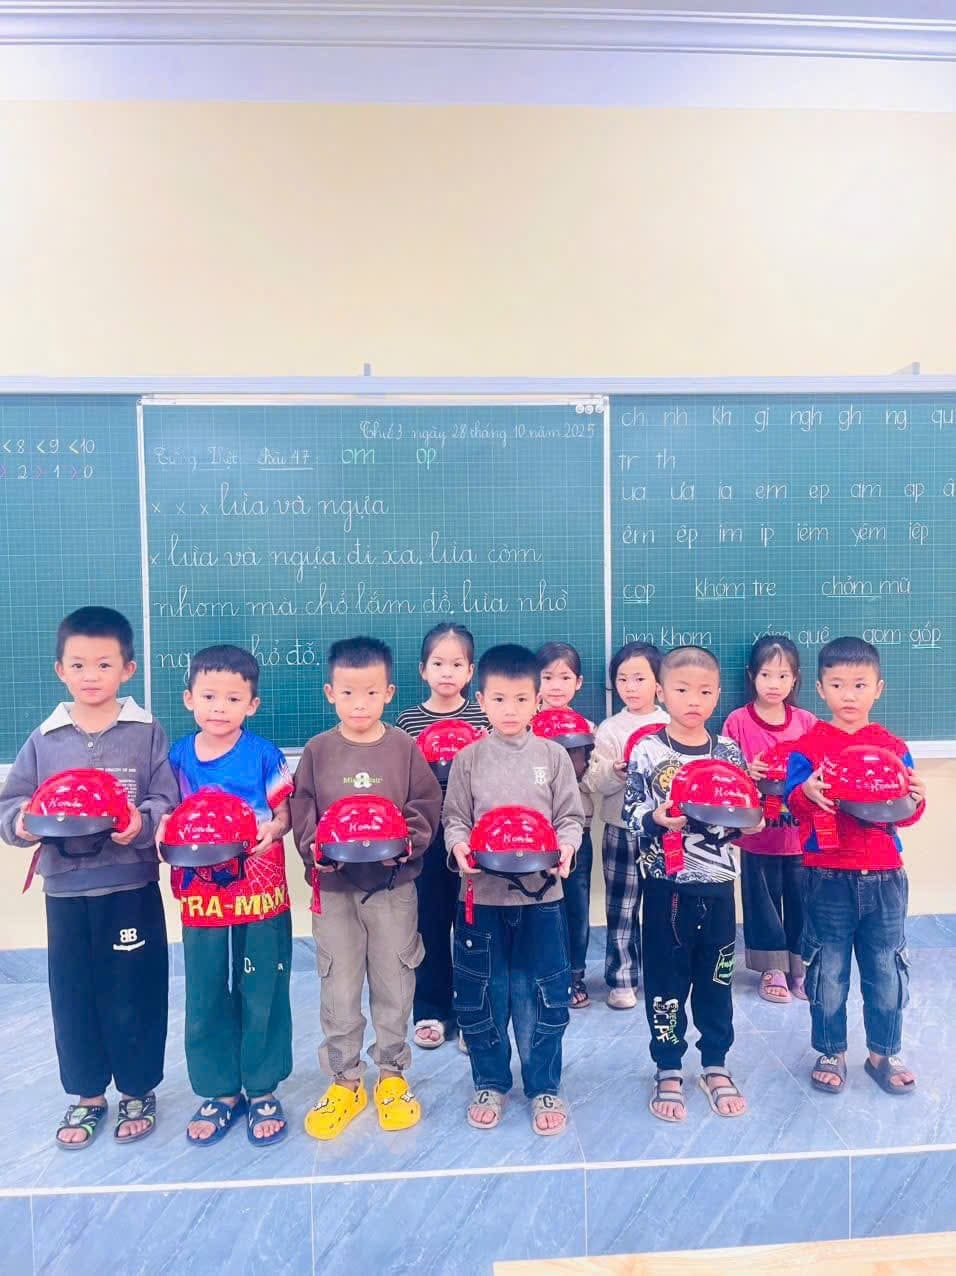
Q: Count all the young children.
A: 10